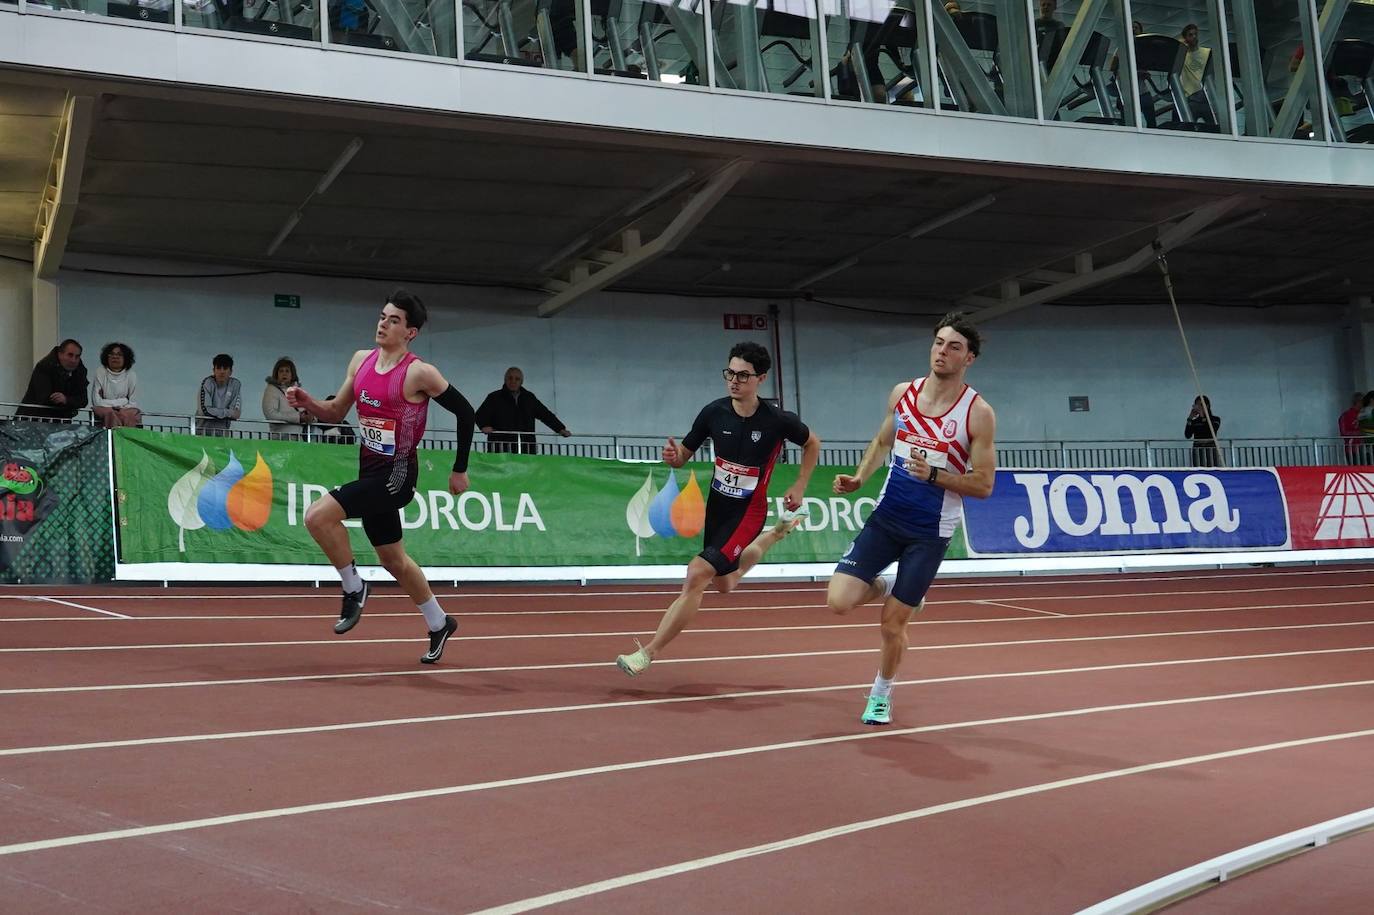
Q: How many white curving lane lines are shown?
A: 7